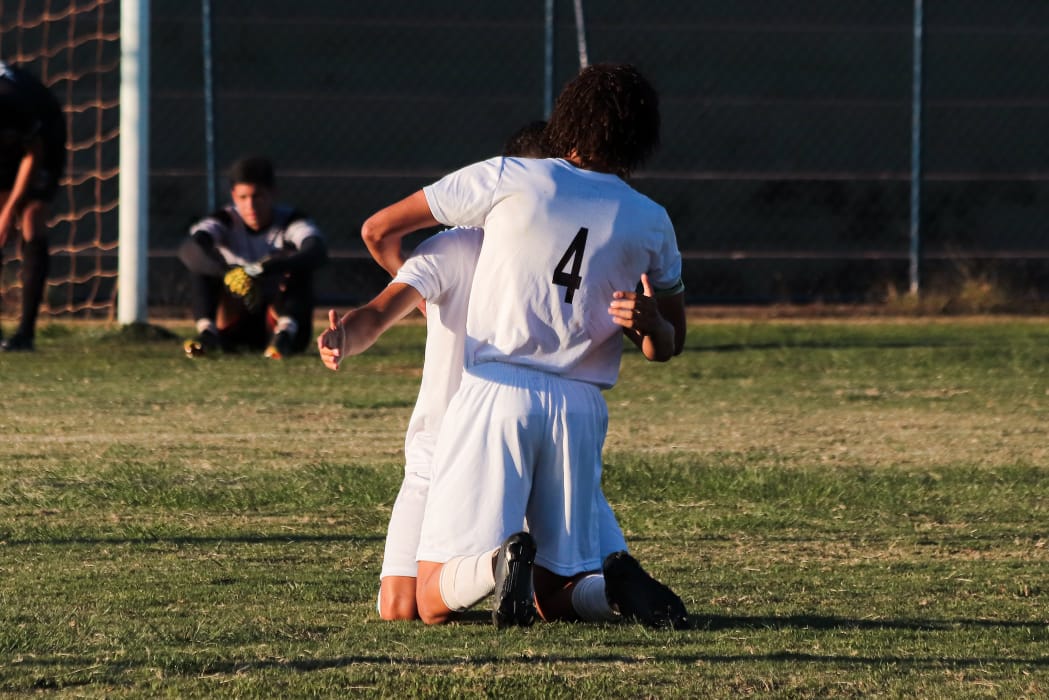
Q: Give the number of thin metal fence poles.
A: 4